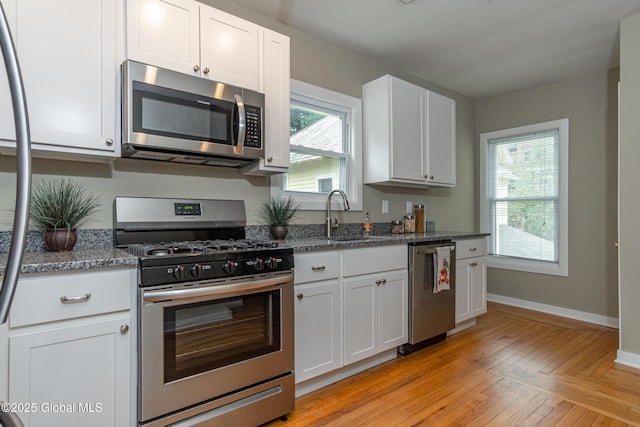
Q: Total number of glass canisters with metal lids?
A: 3